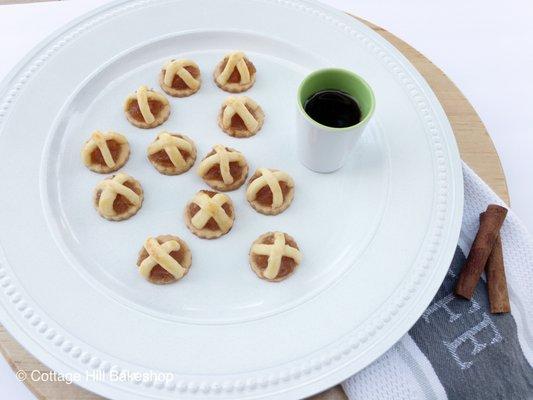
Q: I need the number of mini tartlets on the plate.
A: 12